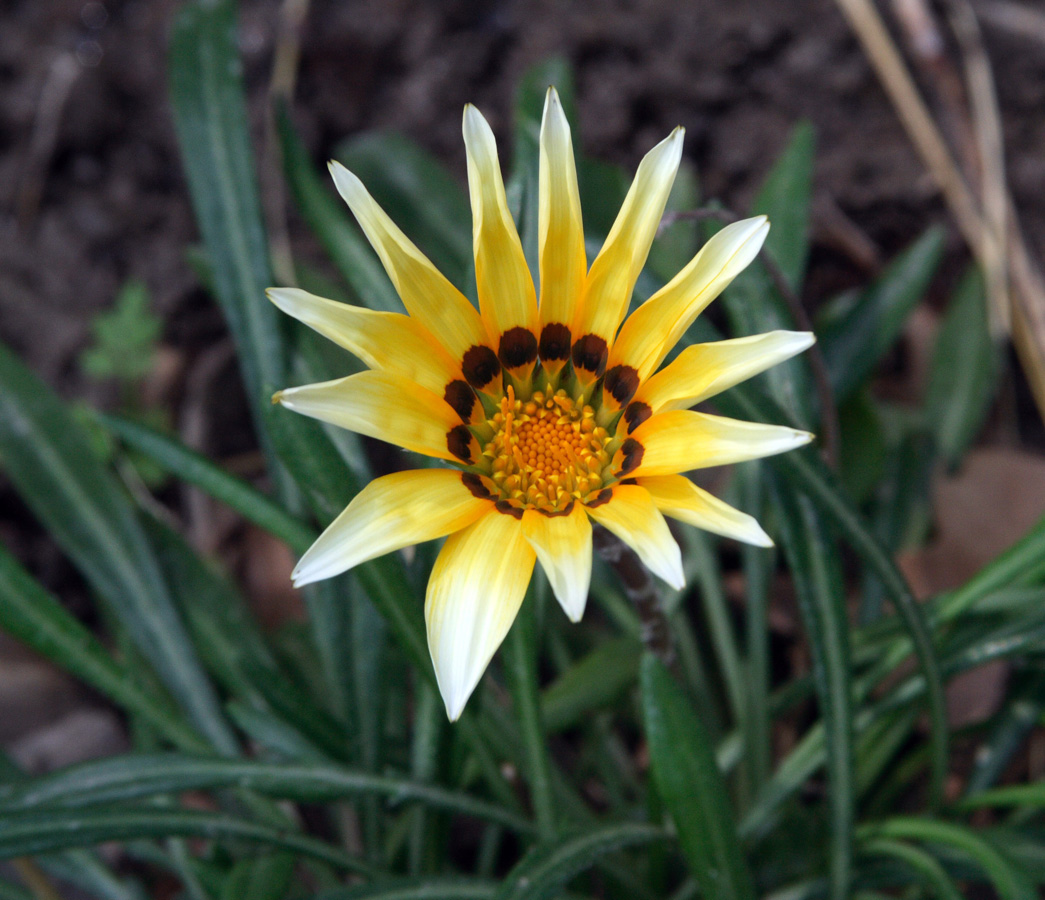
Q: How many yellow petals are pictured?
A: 14